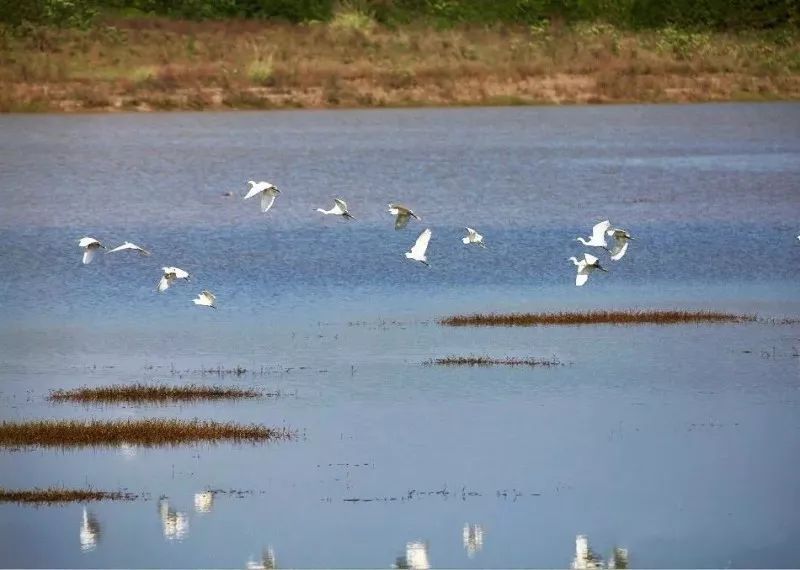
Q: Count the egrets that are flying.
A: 12